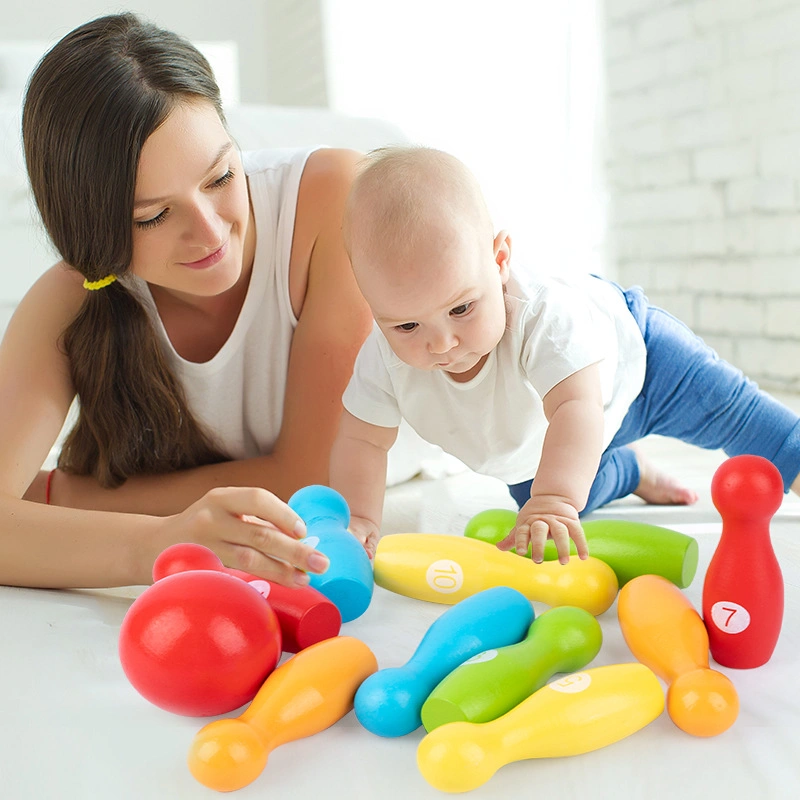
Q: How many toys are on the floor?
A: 11